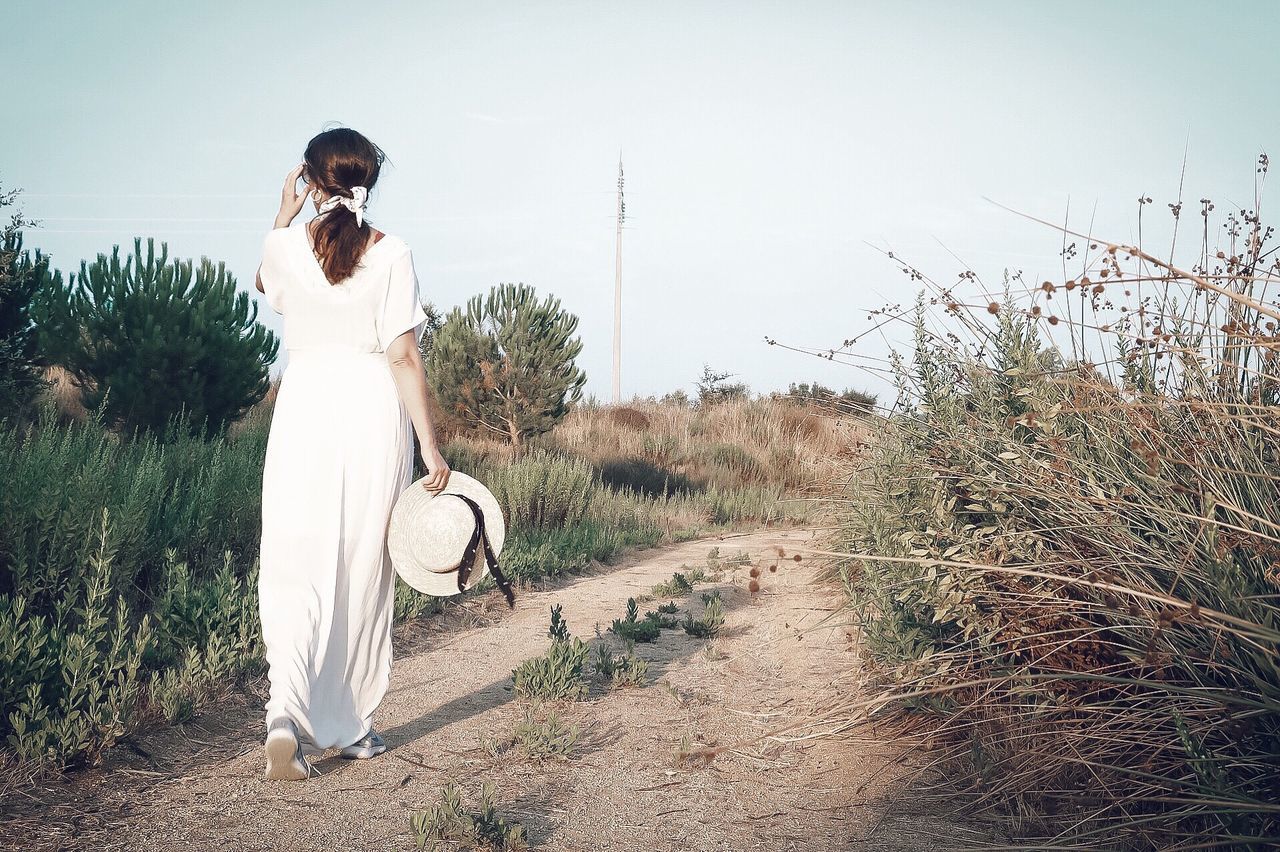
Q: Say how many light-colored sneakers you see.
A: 2